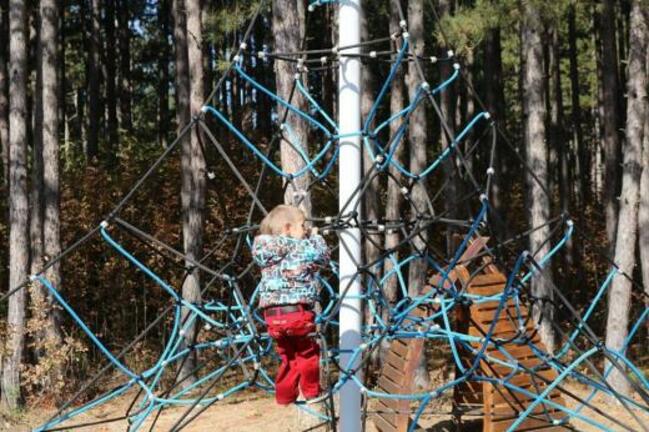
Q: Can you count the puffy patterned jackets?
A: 1